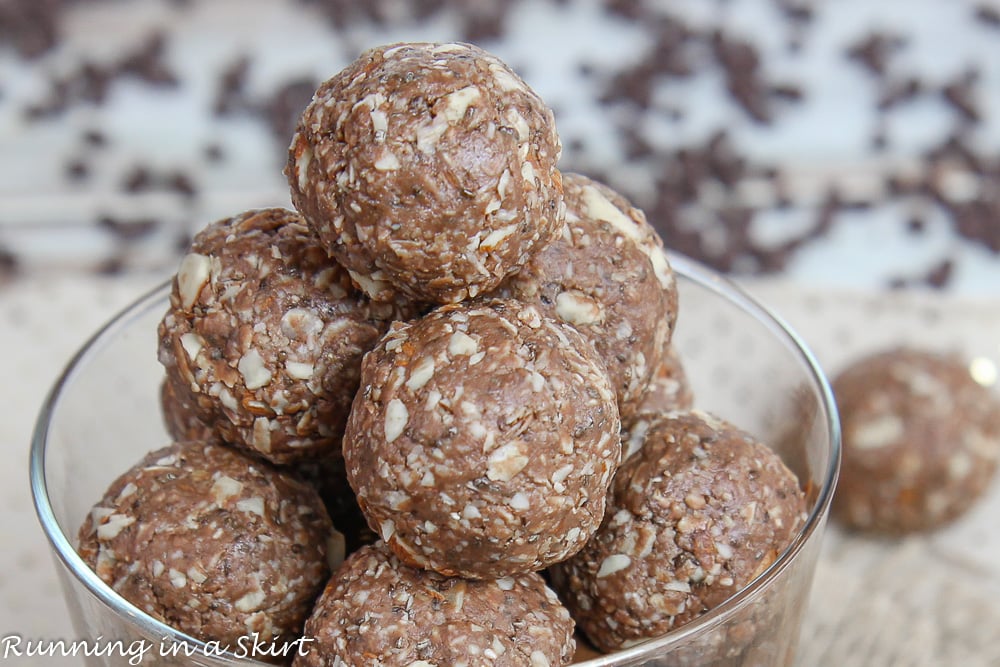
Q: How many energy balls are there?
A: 10